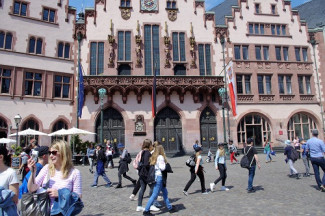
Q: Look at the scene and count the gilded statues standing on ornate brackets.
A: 4